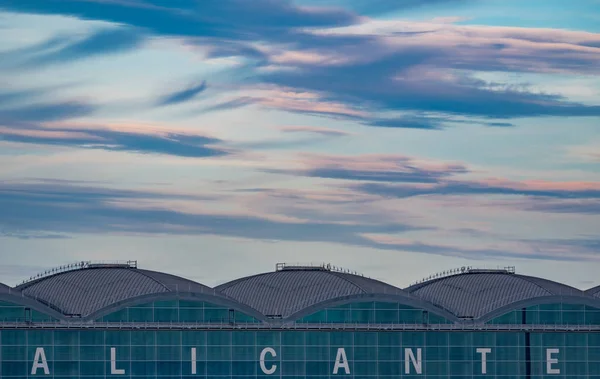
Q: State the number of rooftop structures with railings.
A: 3